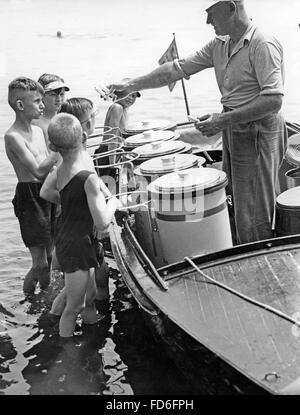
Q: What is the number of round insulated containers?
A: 5